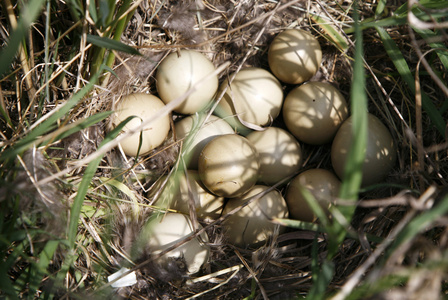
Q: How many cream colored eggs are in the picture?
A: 13